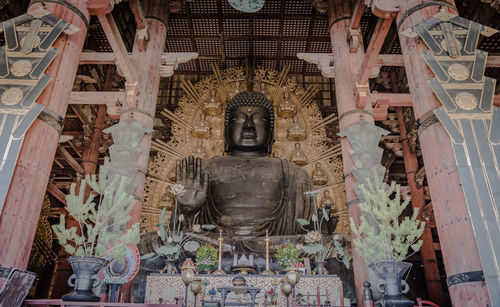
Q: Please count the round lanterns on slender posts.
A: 4